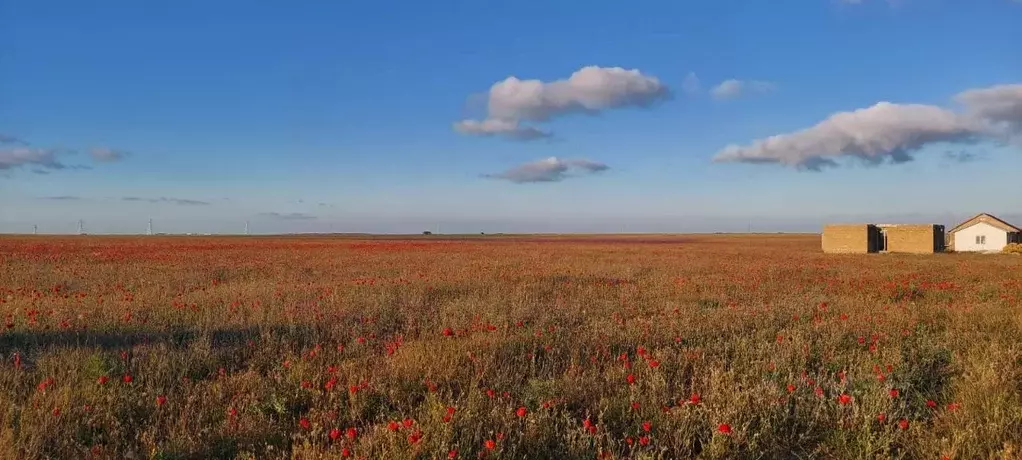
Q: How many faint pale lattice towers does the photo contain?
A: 4